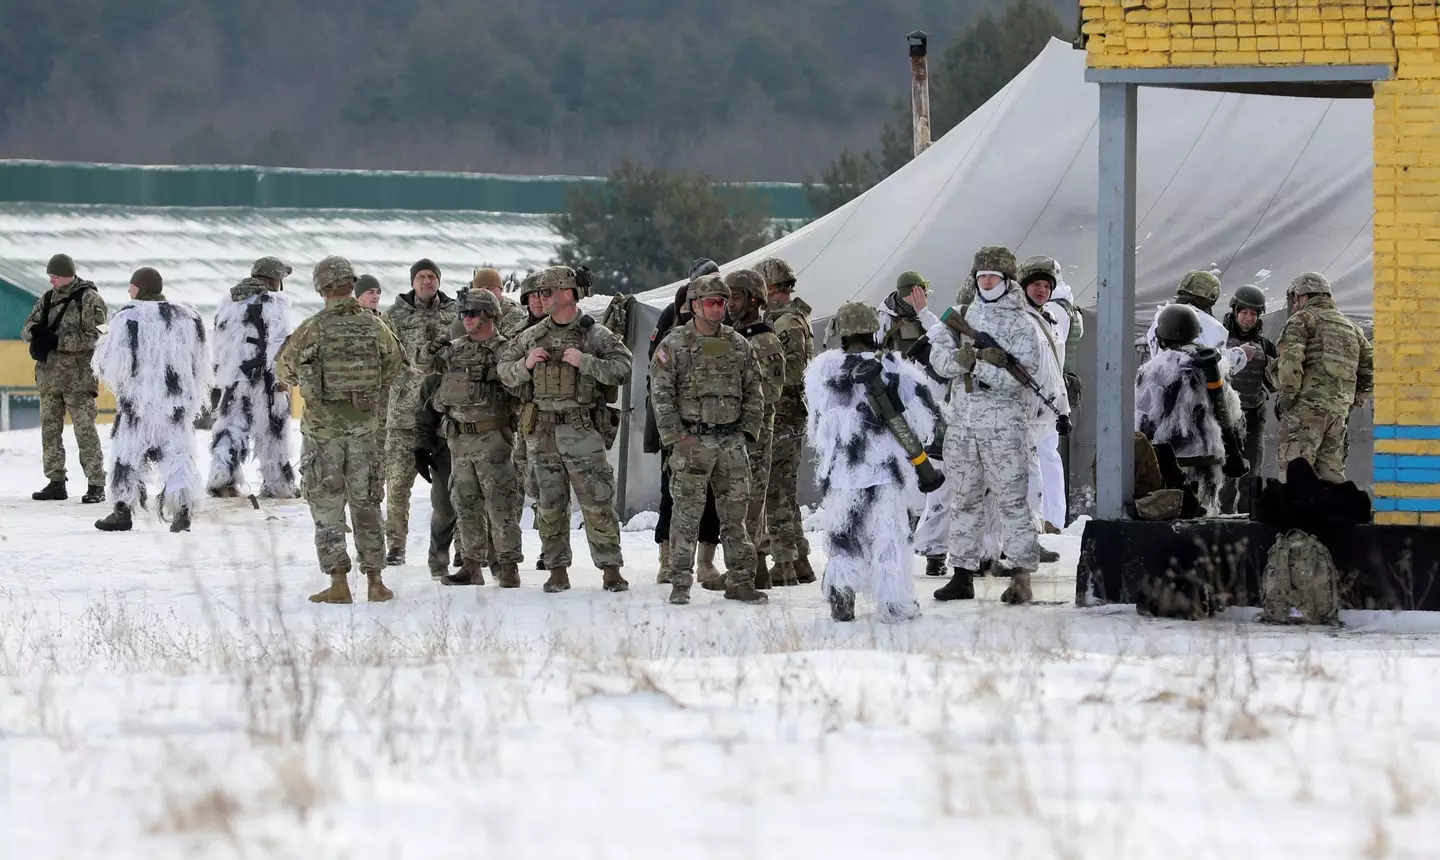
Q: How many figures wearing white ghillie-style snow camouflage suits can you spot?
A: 4